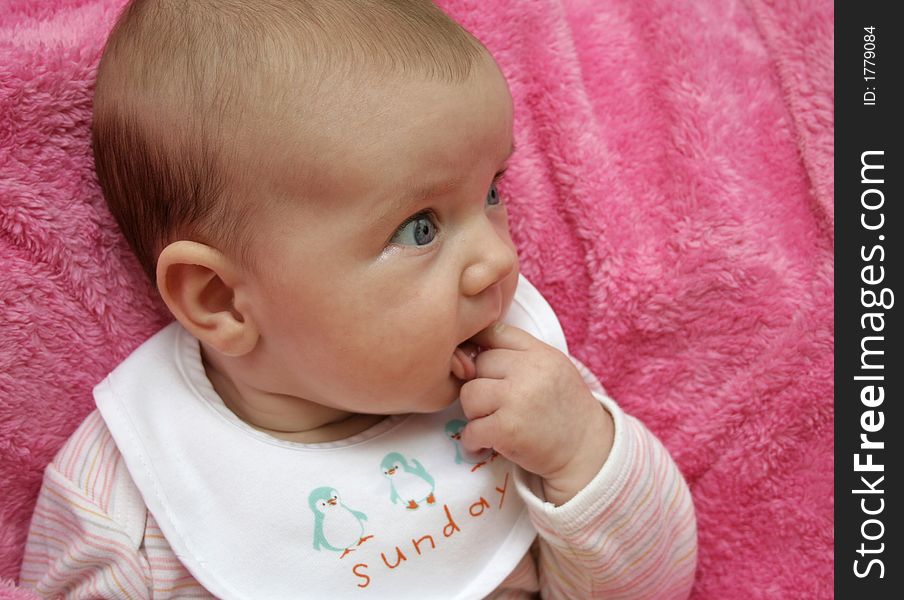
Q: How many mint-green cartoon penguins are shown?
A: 3